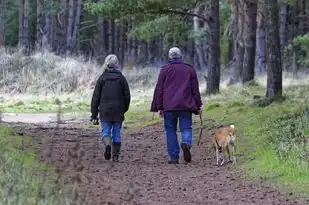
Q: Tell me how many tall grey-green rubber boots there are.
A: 2